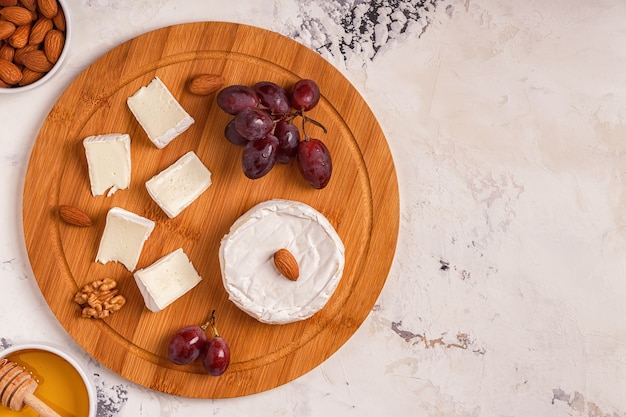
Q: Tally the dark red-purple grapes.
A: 10